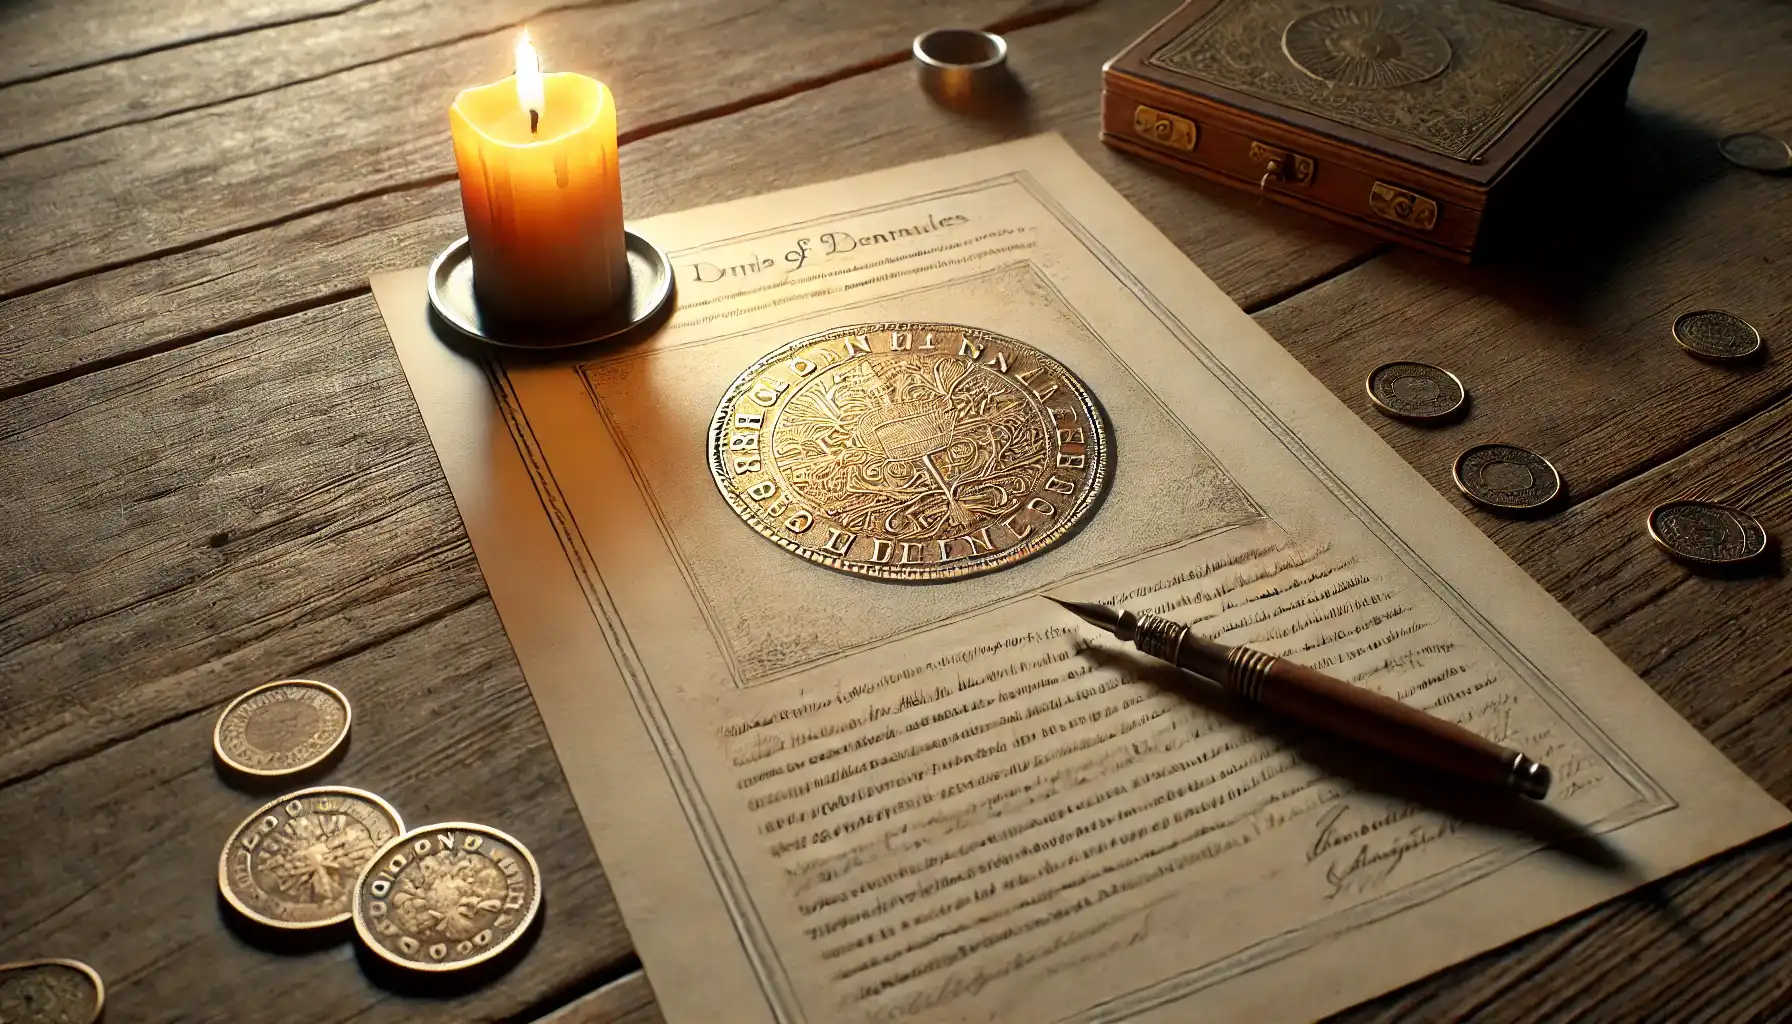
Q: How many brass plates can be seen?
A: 3